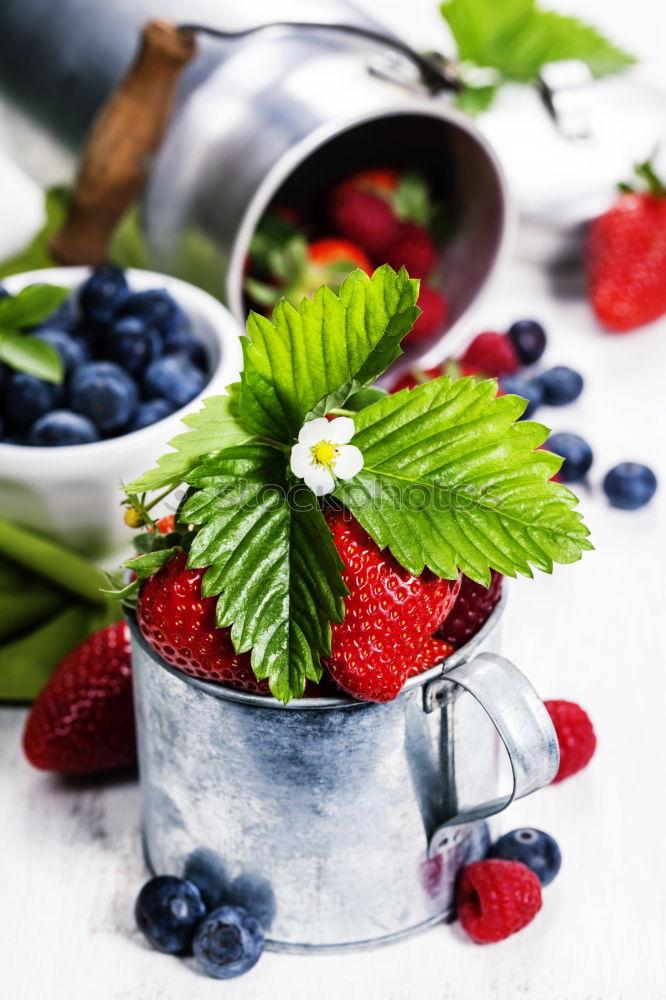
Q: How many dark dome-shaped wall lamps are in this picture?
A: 0